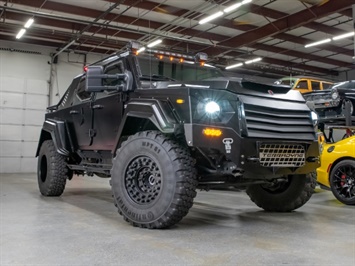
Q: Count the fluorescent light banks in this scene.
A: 5